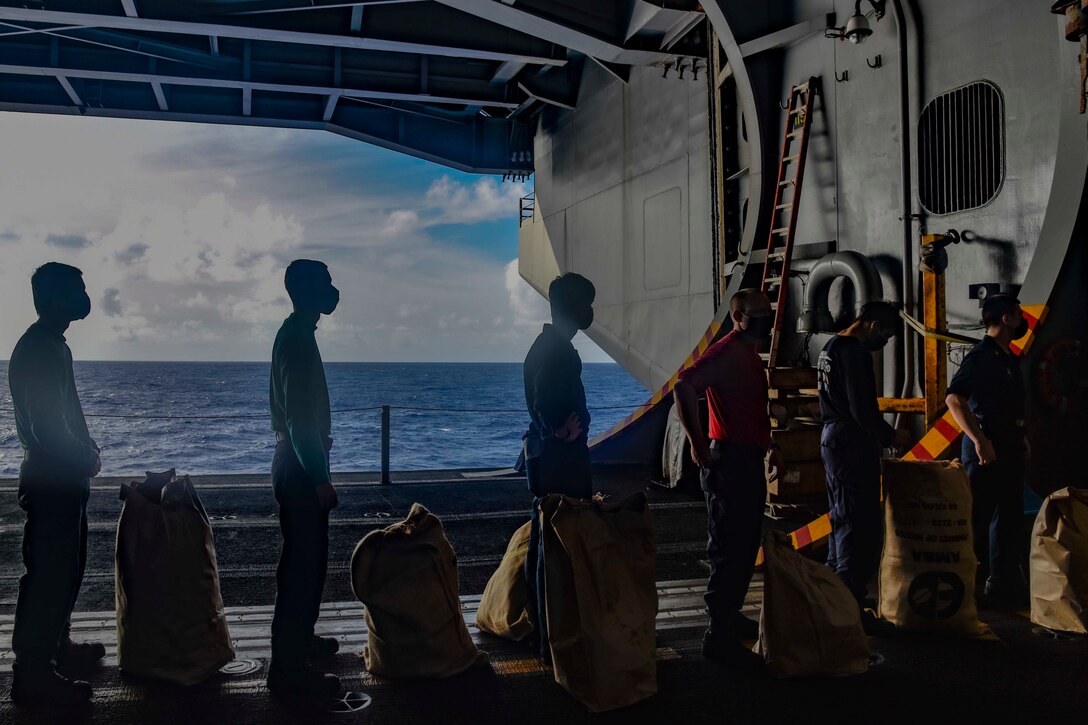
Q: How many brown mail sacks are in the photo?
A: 7